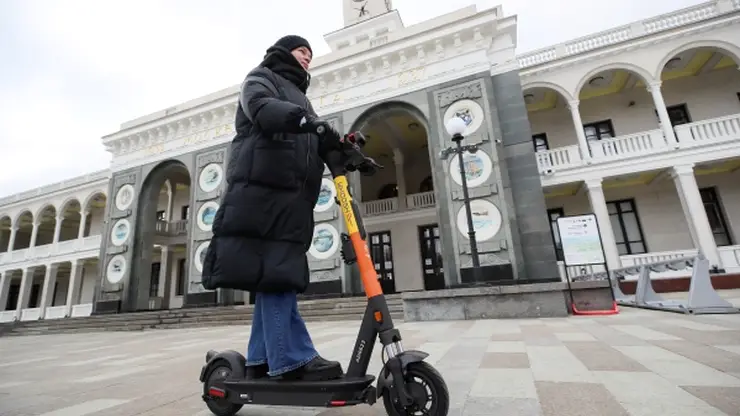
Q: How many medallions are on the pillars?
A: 11